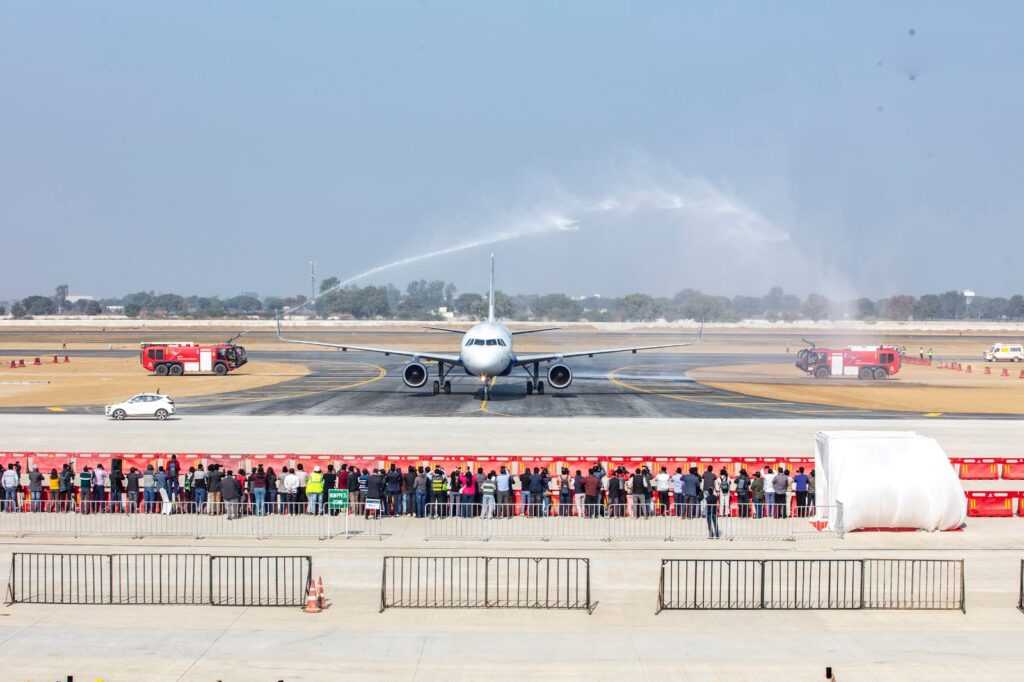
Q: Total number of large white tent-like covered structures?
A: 1